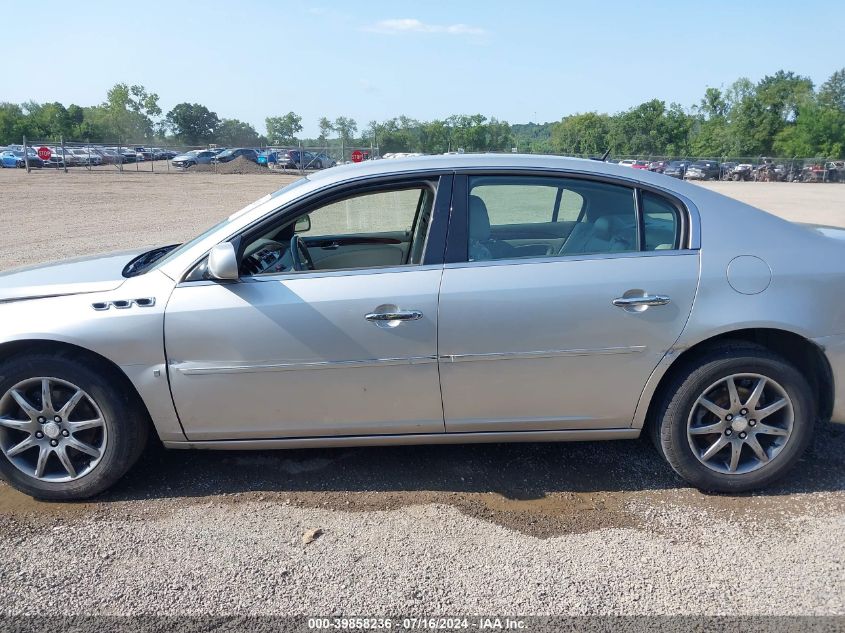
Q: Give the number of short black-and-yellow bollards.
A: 0